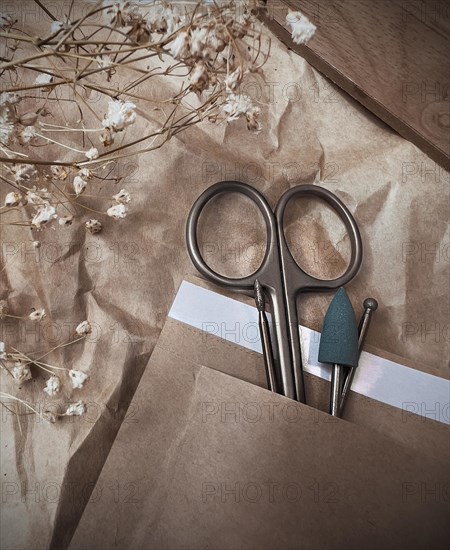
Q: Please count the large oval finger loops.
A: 2